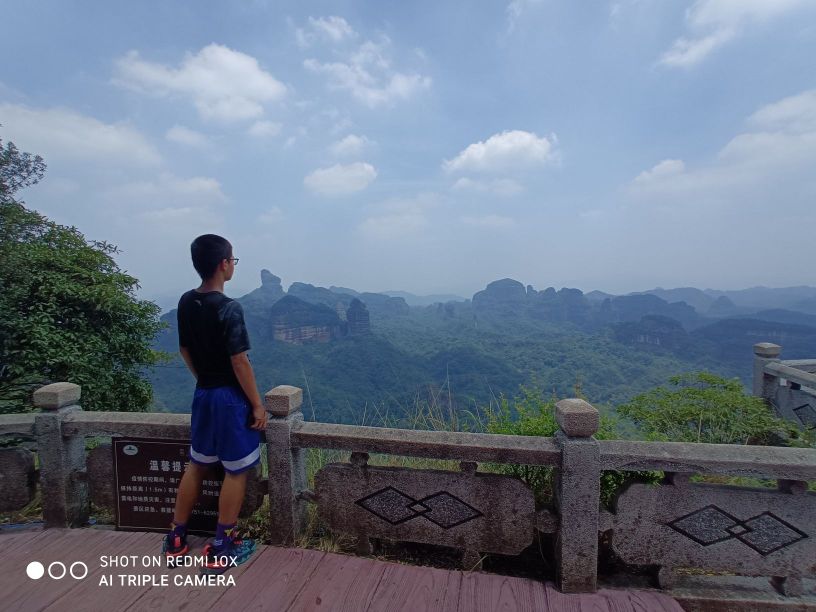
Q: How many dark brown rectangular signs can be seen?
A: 1